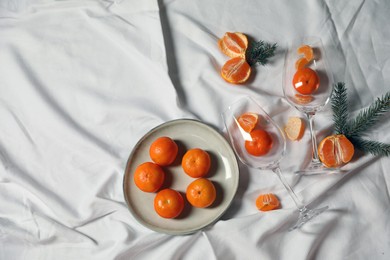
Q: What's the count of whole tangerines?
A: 7